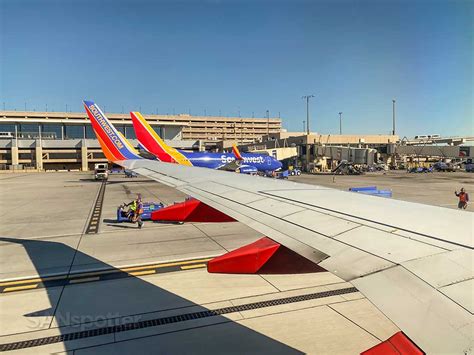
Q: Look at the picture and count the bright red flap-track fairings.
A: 3